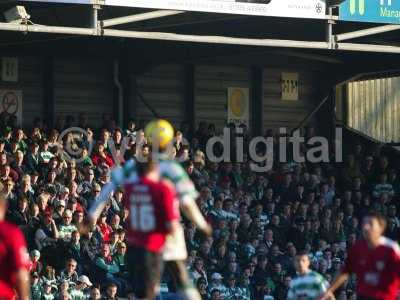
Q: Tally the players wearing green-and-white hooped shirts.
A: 2